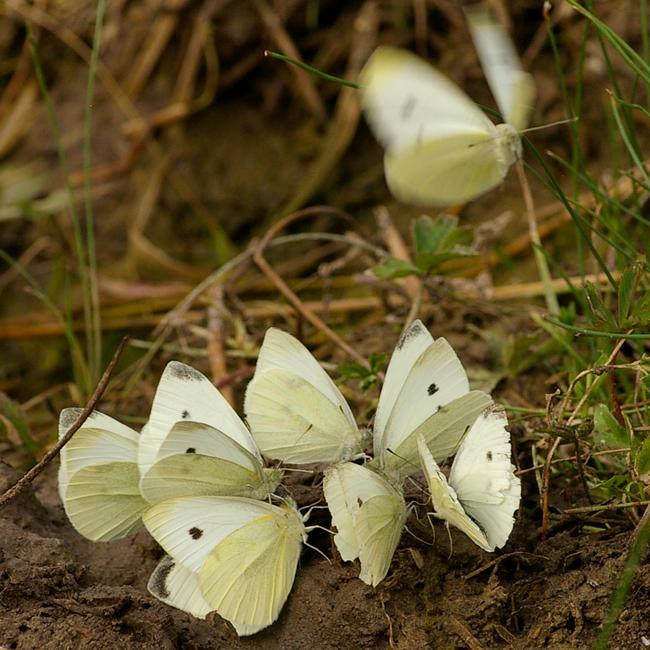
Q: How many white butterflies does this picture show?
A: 8